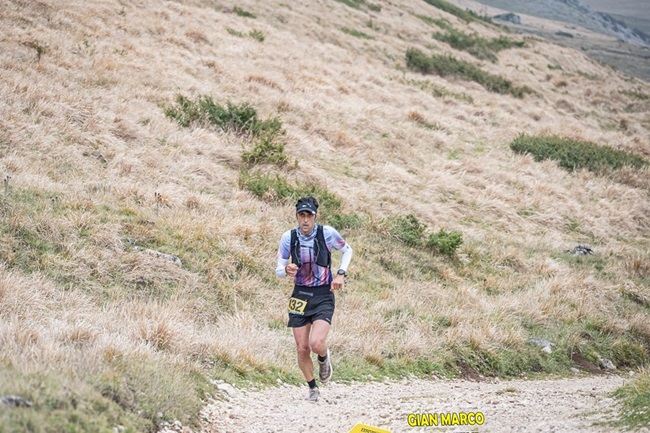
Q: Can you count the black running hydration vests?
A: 1